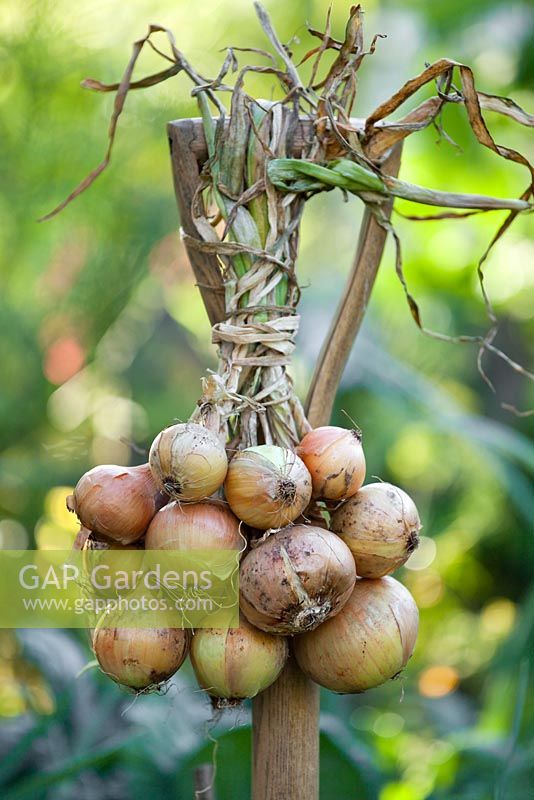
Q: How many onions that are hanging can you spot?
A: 11